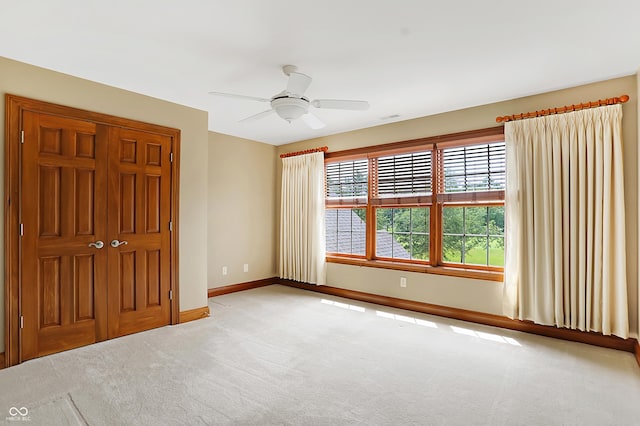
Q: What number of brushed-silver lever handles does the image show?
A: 2